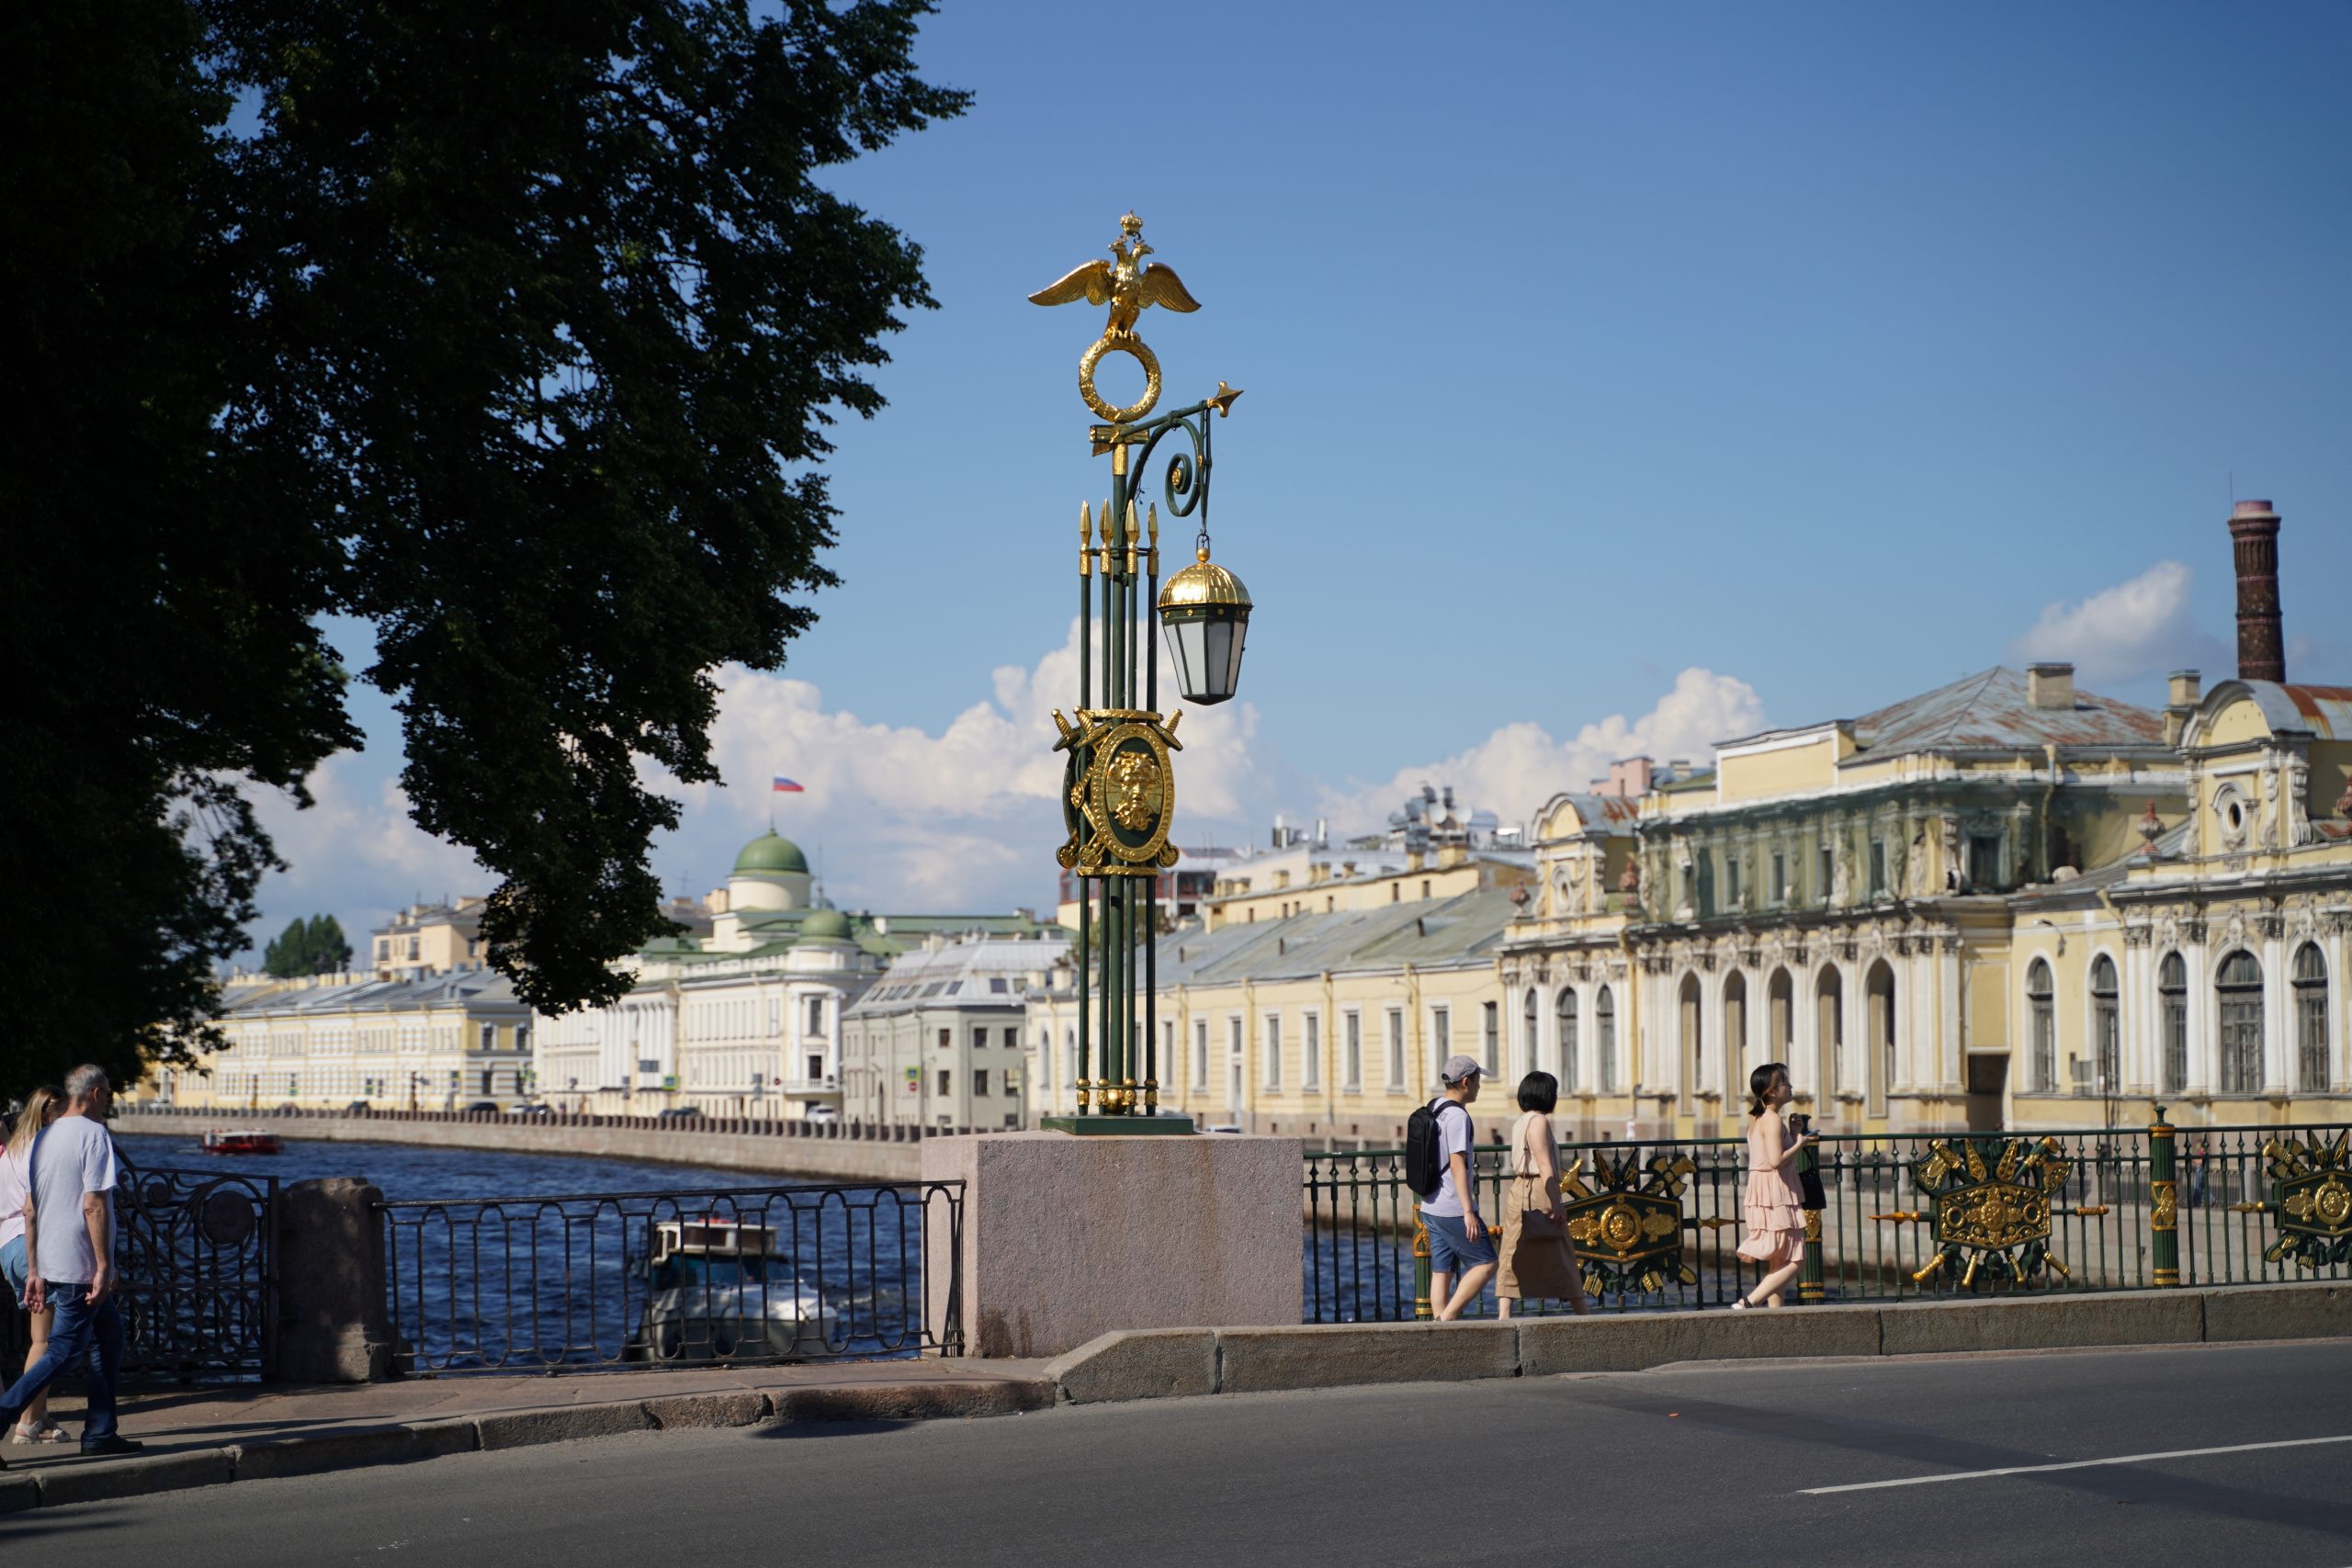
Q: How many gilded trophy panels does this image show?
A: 3